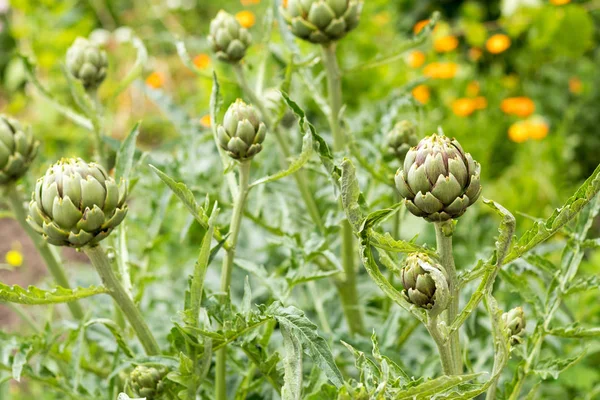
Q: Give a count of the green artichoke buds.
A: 11